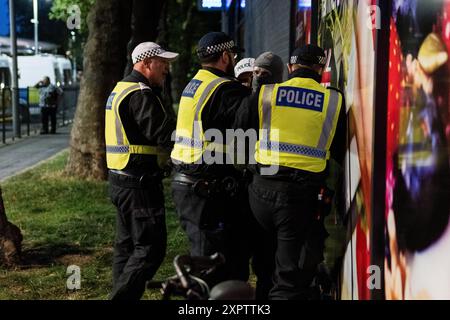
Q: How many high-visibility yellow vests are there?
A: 3